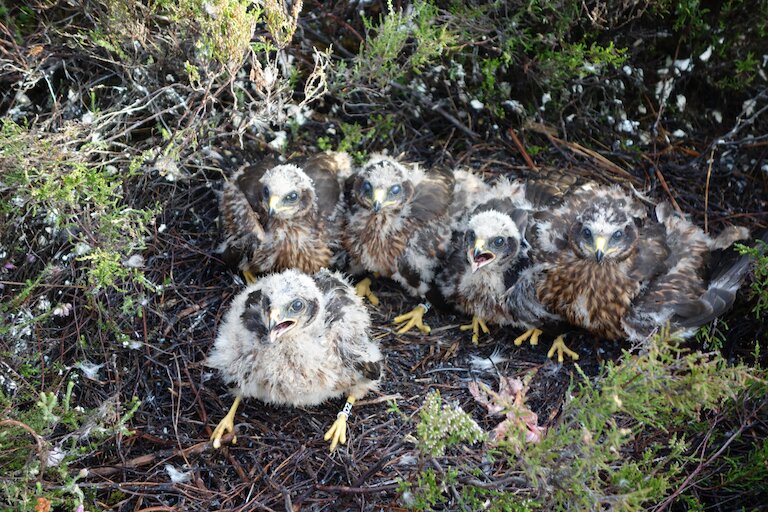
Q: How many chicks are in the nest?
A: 5